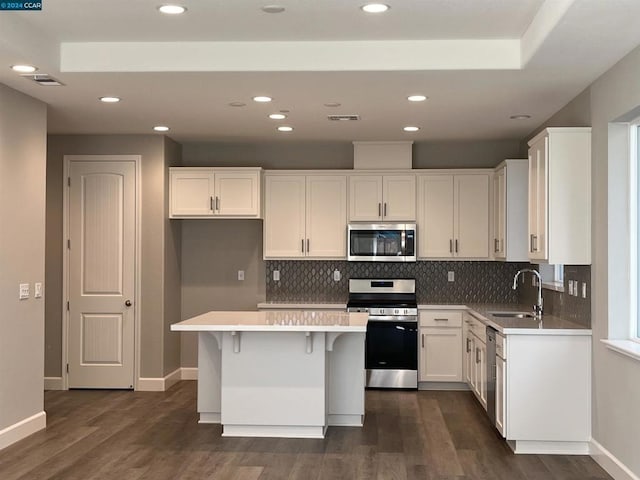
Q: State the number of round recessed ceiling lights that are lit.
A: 10